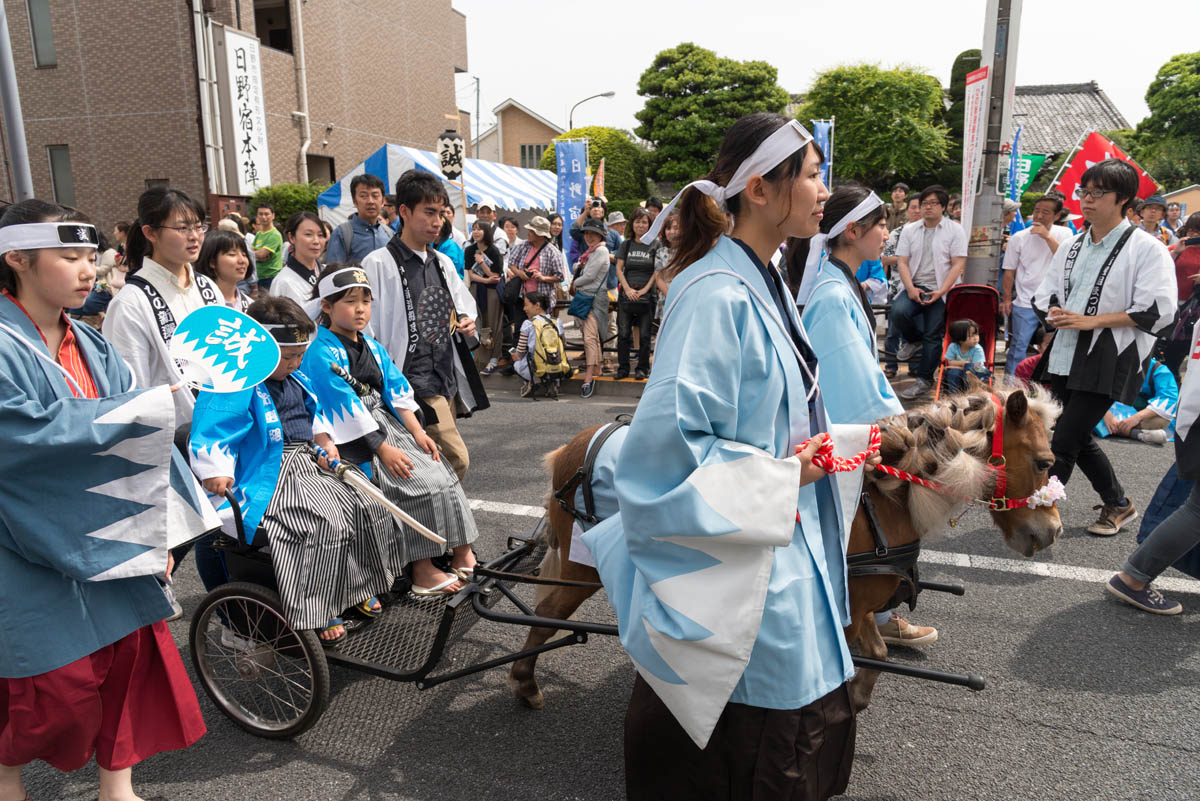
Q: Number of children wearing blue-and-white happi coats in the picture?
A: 2